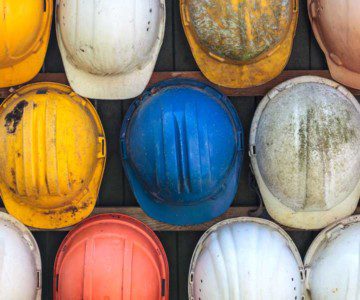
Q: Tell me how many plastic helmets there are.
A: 11